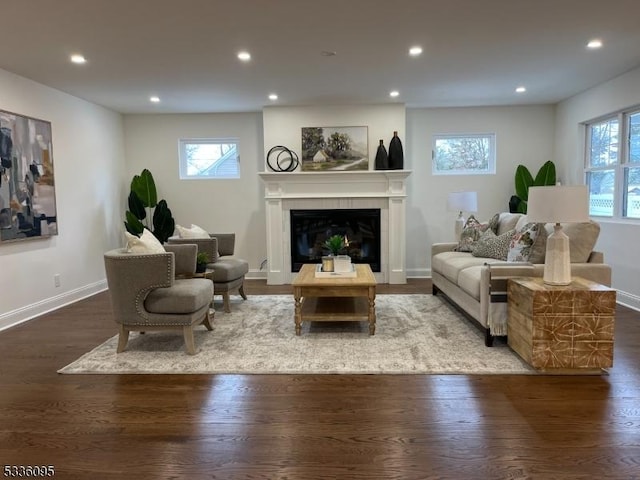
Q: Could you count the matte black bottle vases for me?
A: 2